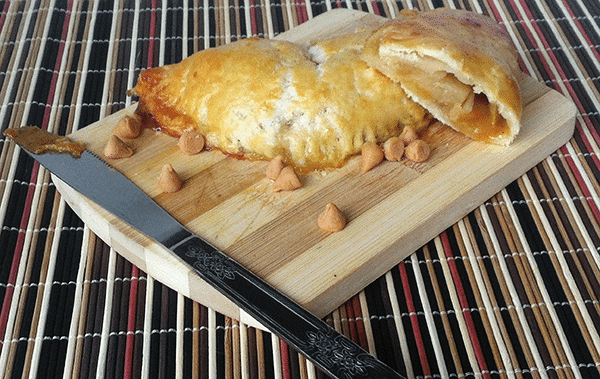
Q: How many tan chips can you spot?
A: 11